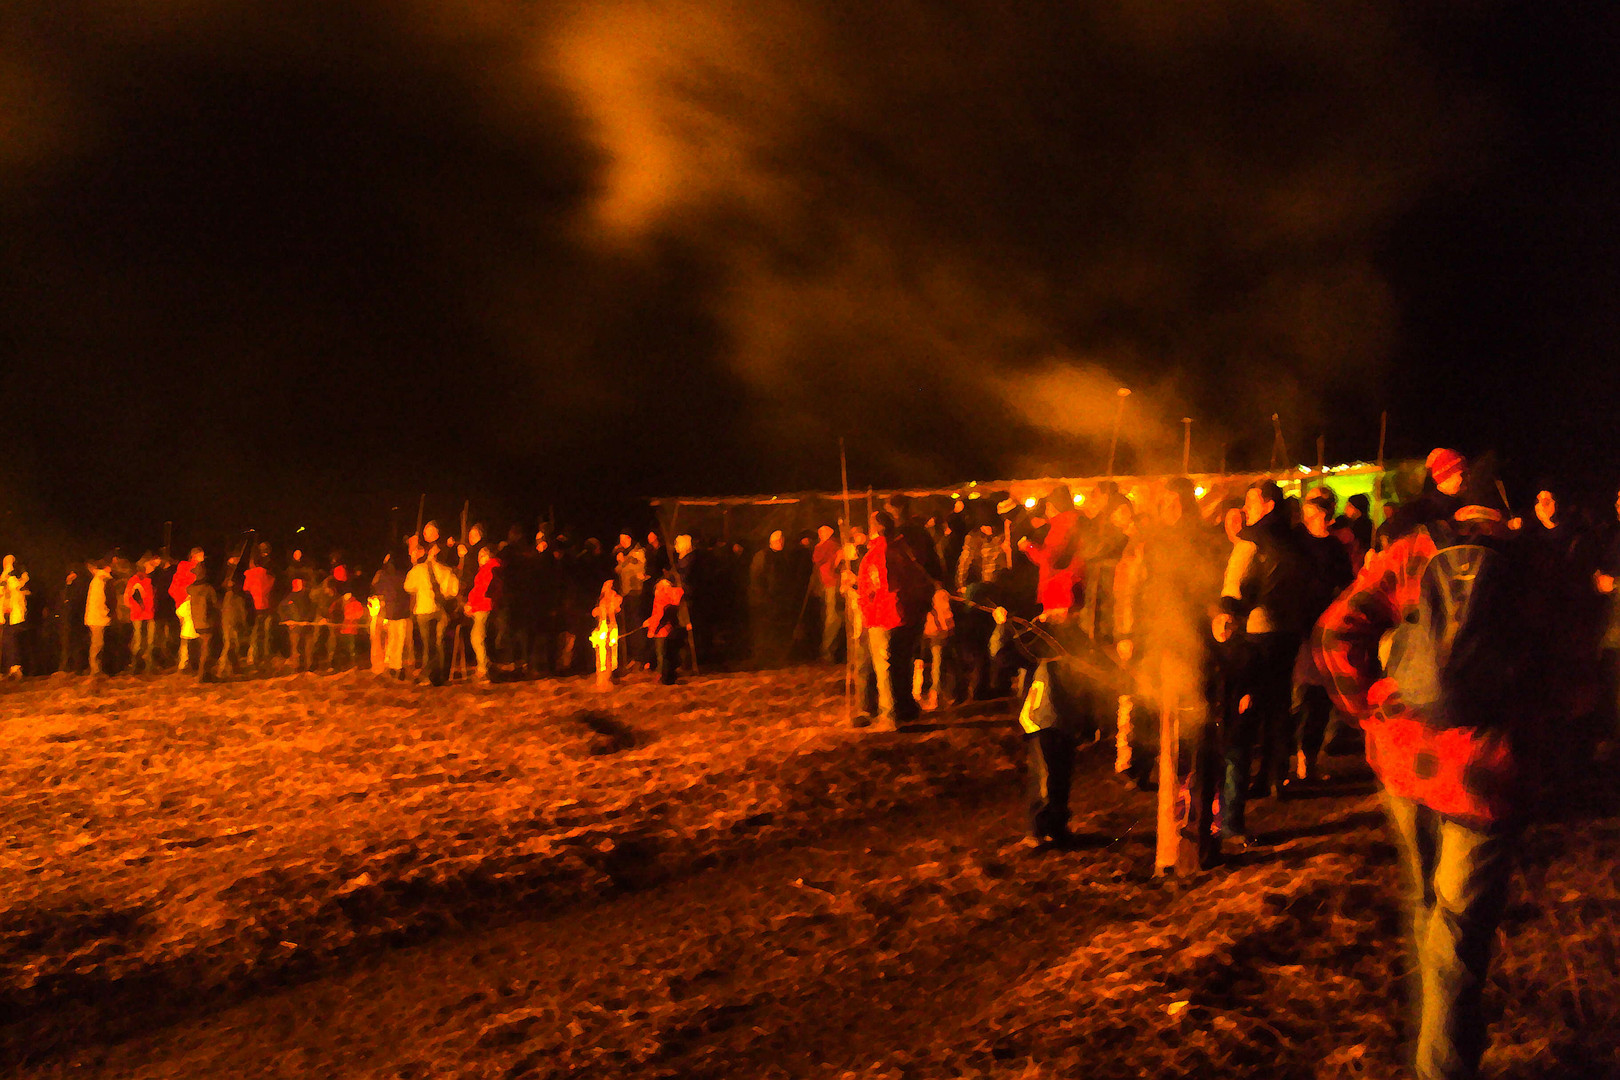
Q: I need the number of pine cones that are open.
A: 0